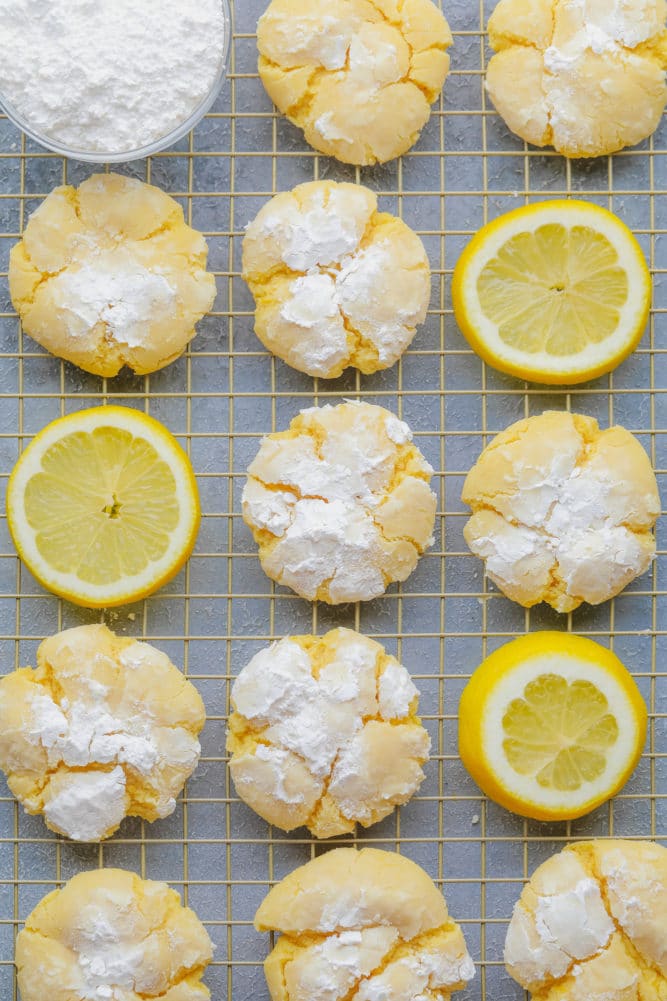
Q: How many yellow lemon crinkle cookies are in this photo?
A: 11